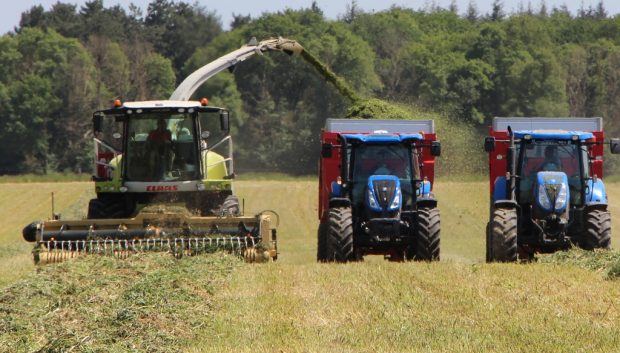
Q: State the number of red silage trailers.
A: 2